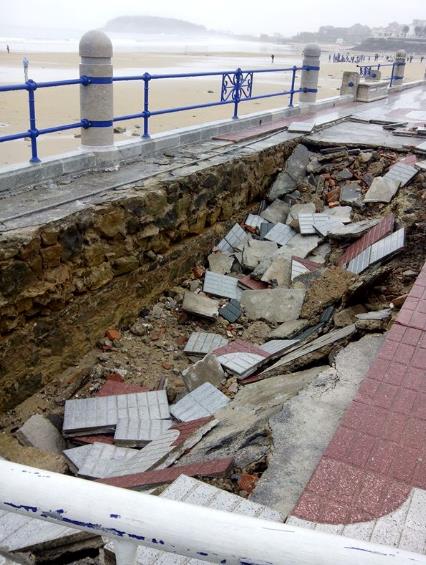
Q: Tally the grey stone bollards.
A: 3